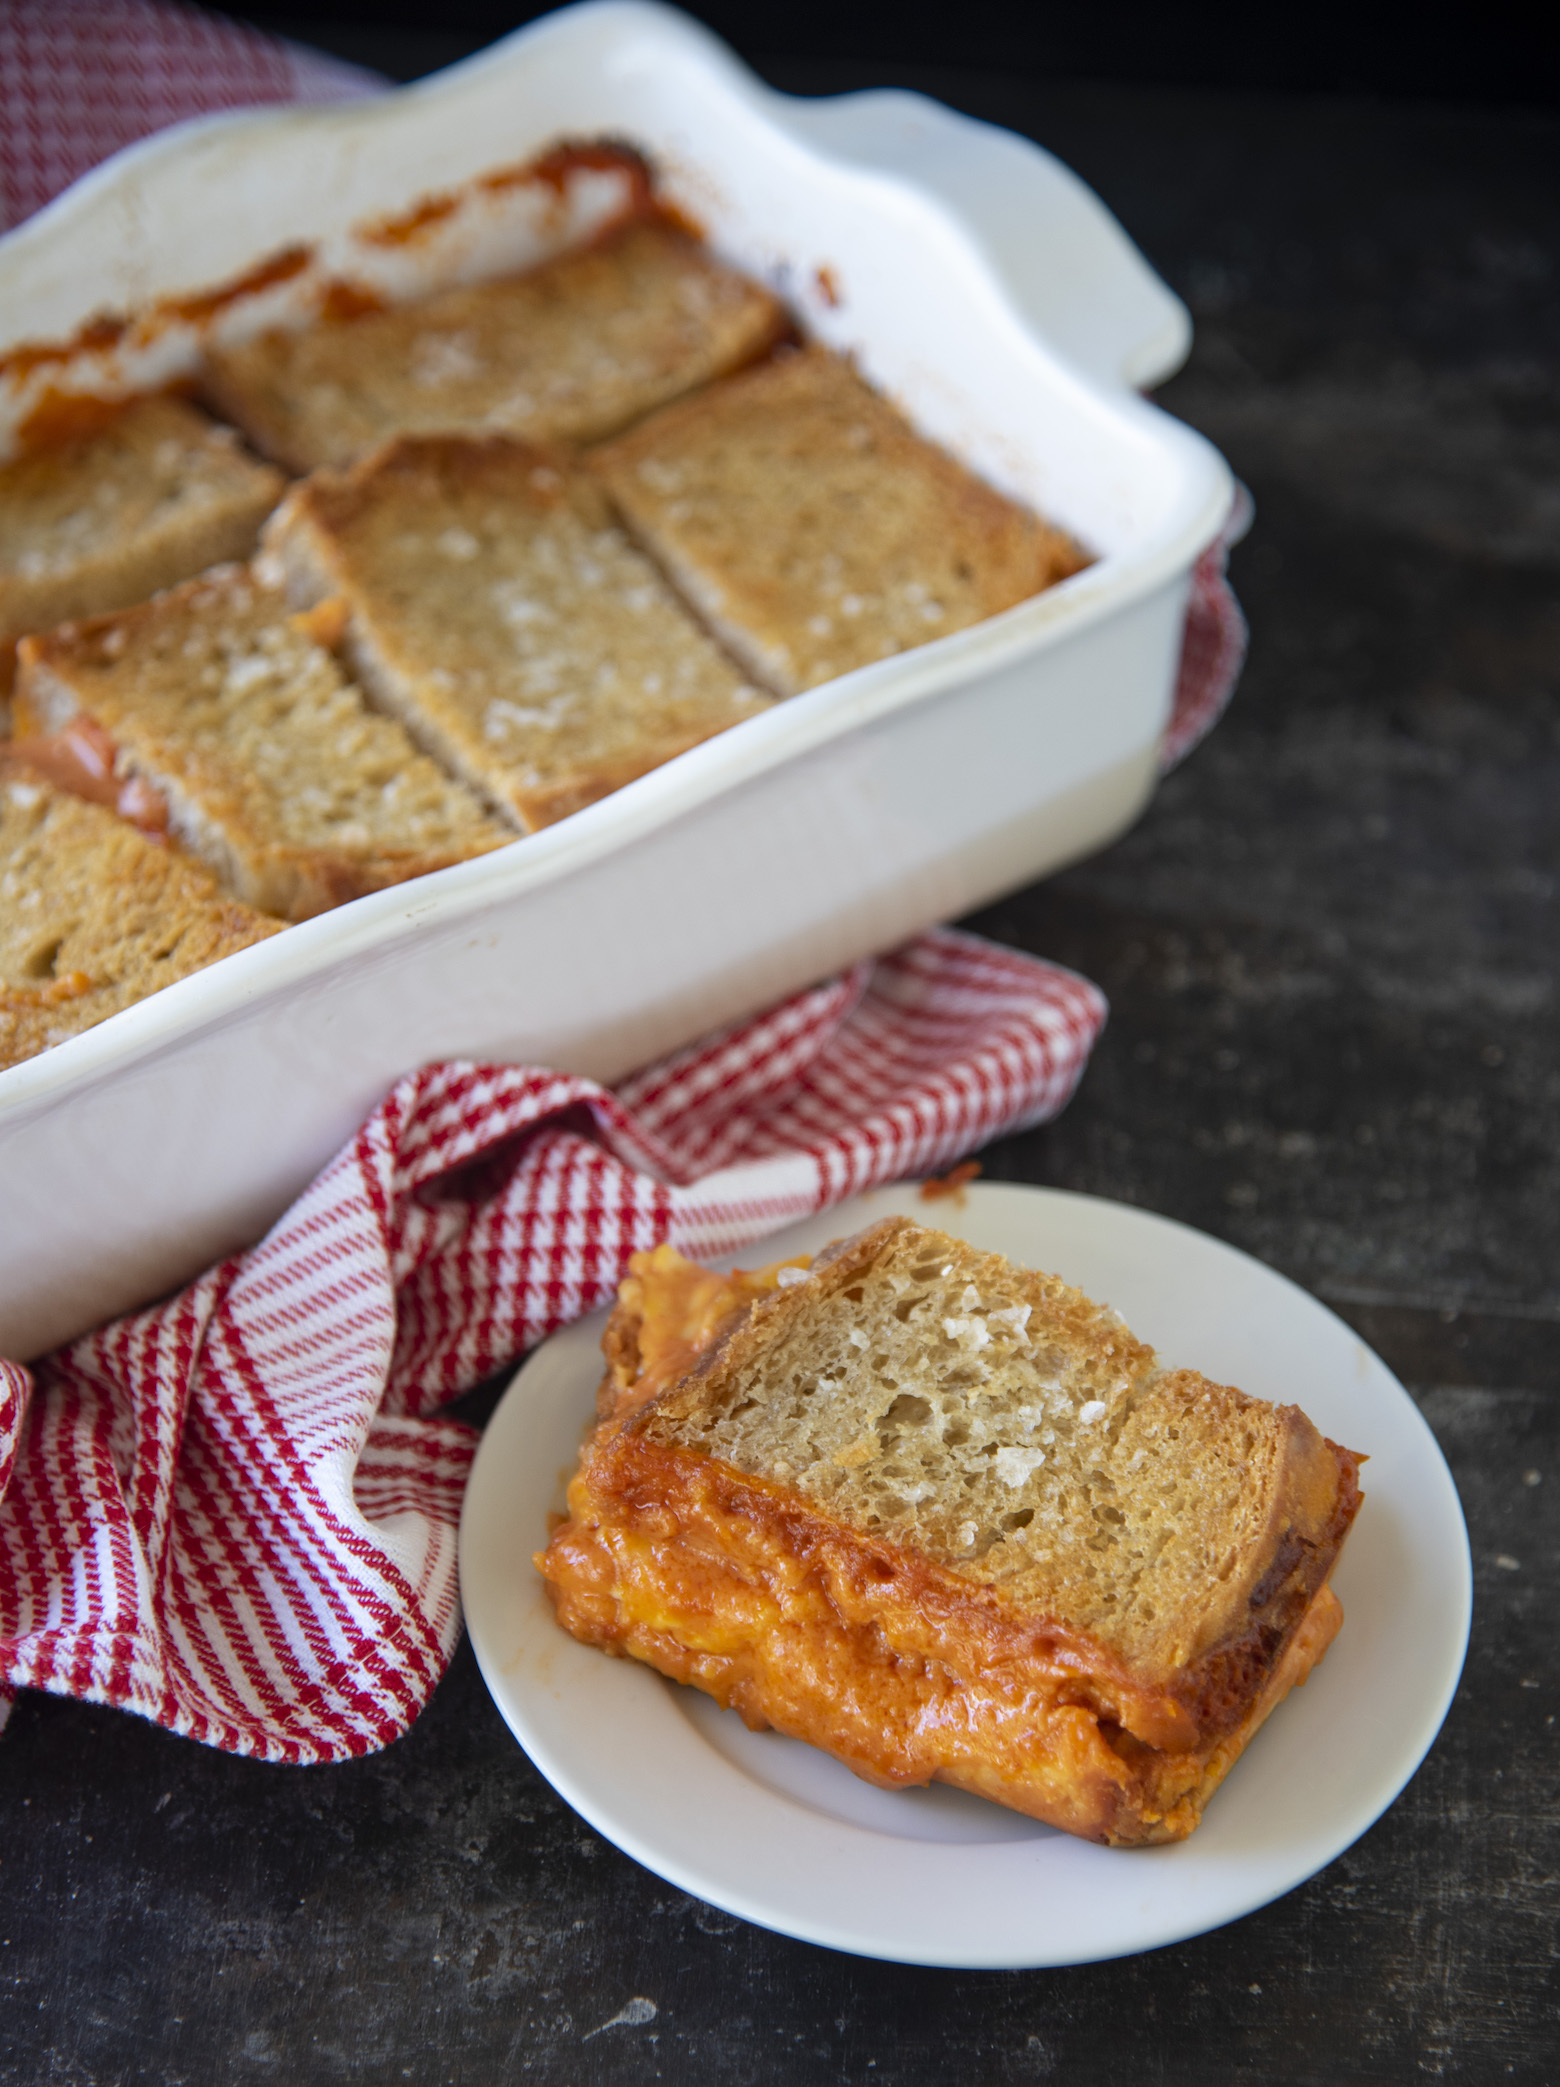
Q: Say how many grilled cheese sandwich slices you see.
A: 7